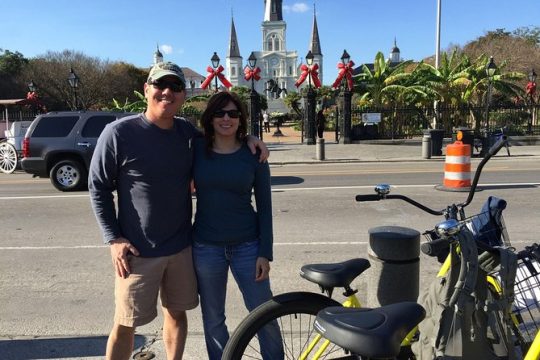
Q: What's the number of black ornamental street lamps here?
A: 8